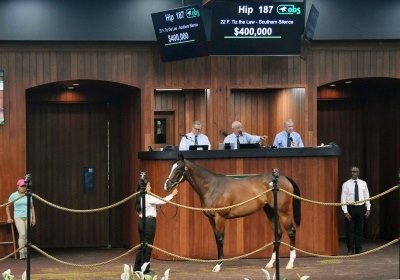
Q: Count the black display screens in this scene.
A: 2